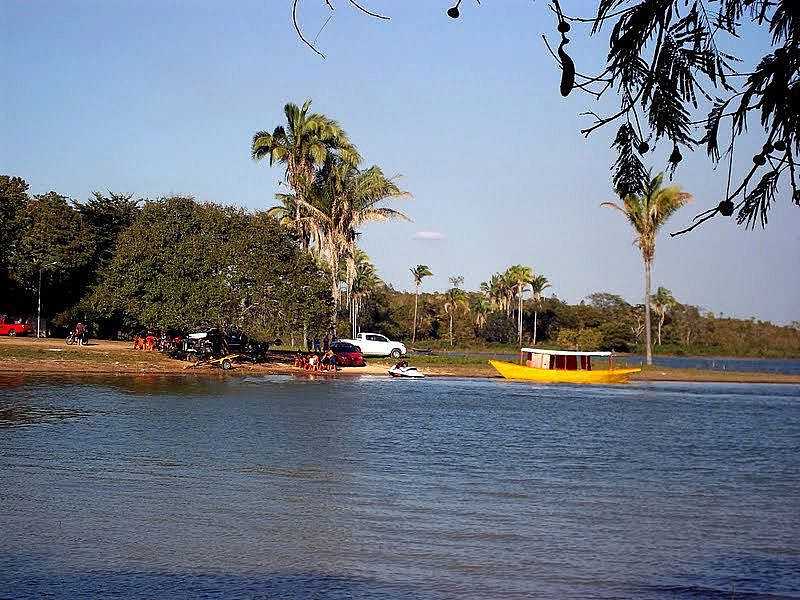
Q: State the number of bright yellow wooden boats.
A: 1